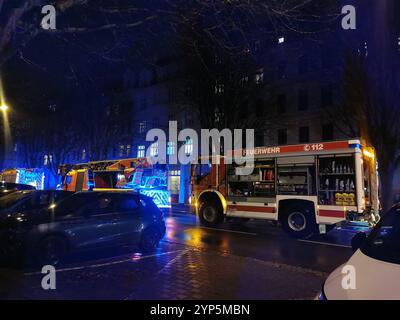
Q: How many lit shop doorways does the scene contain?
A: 1